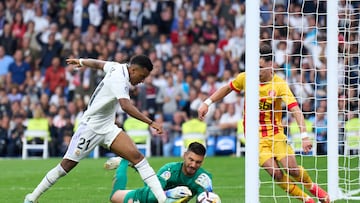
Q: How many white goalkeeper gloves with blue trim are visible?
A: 2